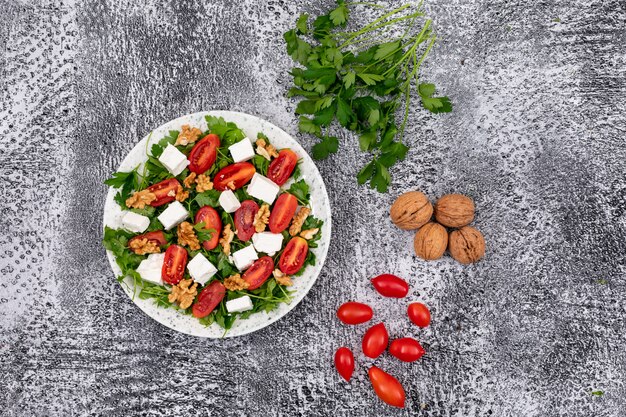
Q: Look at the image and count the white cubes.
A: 11